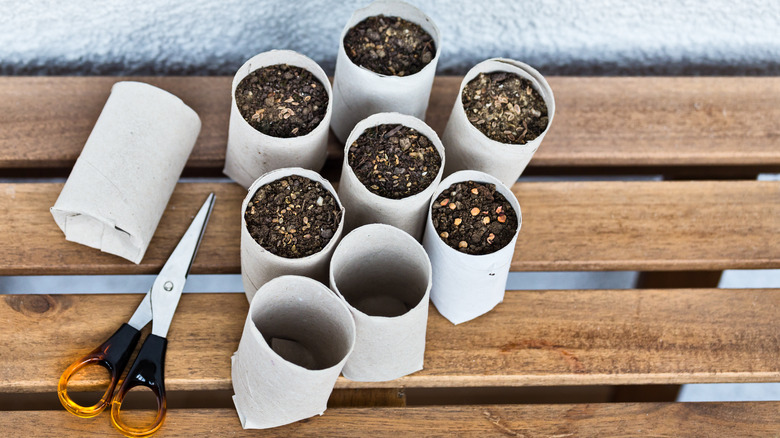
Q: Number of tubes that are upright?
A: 8